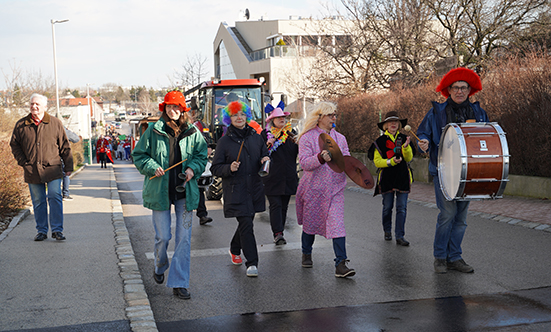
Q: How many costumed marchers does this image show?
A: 6